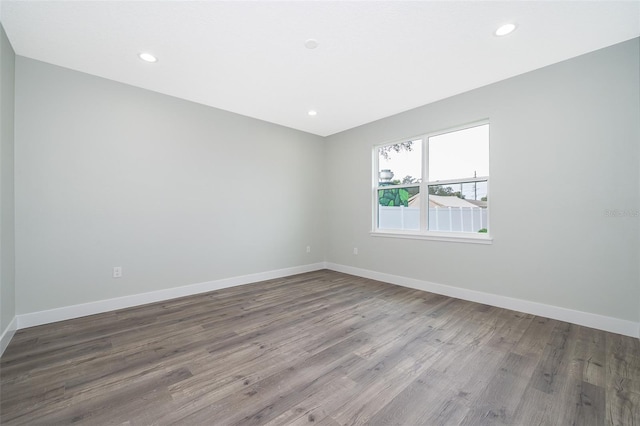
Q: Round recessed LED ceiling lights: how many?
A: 3